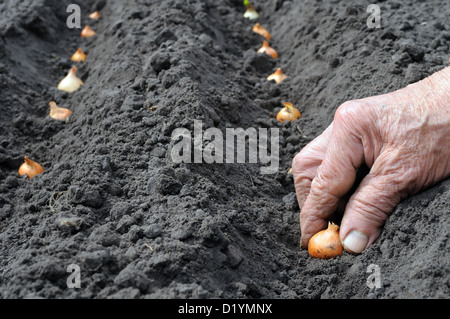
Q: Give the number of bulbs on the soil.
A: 12